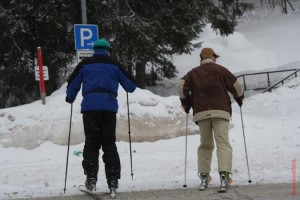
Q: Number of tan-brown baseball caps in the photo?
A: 1